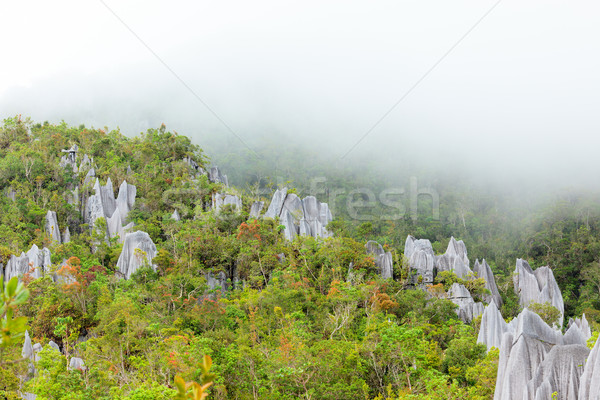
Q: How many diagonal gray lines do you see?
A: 2